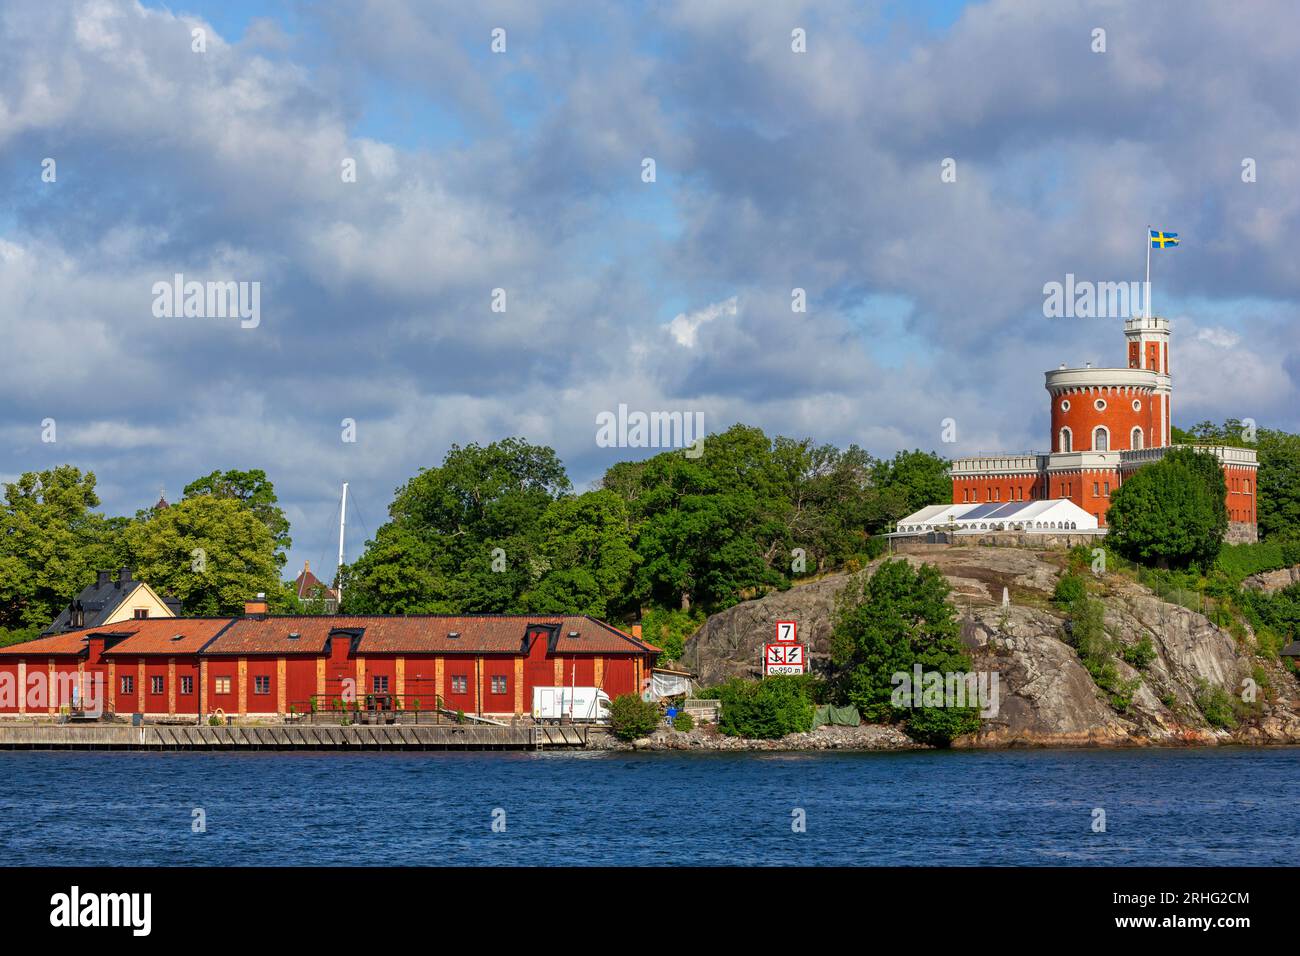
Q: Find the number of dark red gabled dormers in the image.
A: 3